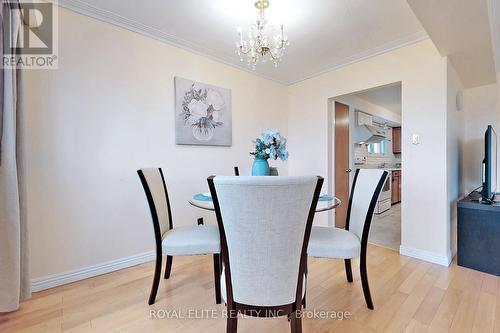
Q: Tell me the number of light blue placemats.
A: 2